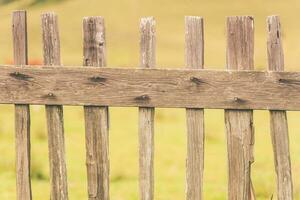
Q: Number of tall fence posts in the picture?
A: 7